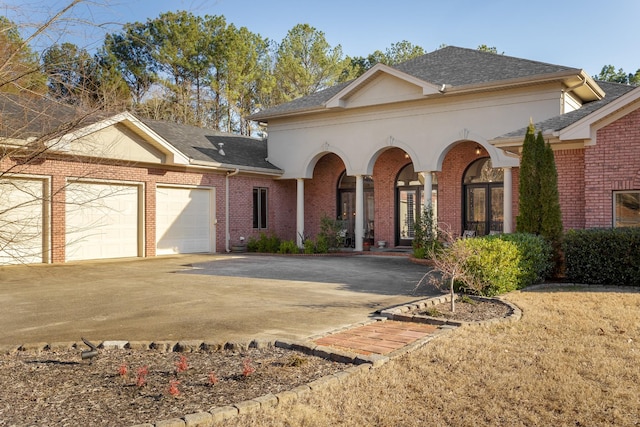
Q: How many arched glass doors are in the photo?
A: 3